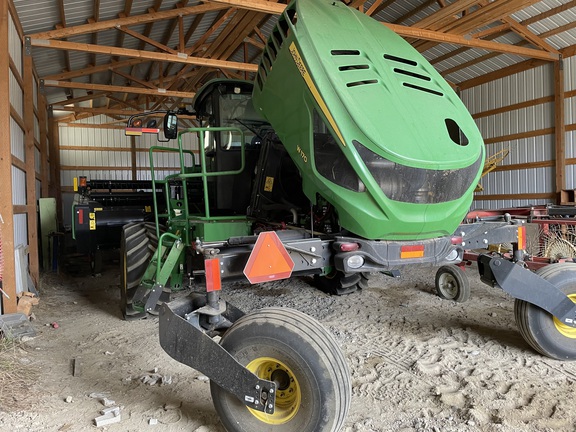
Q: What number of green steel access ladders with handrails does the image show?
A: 1